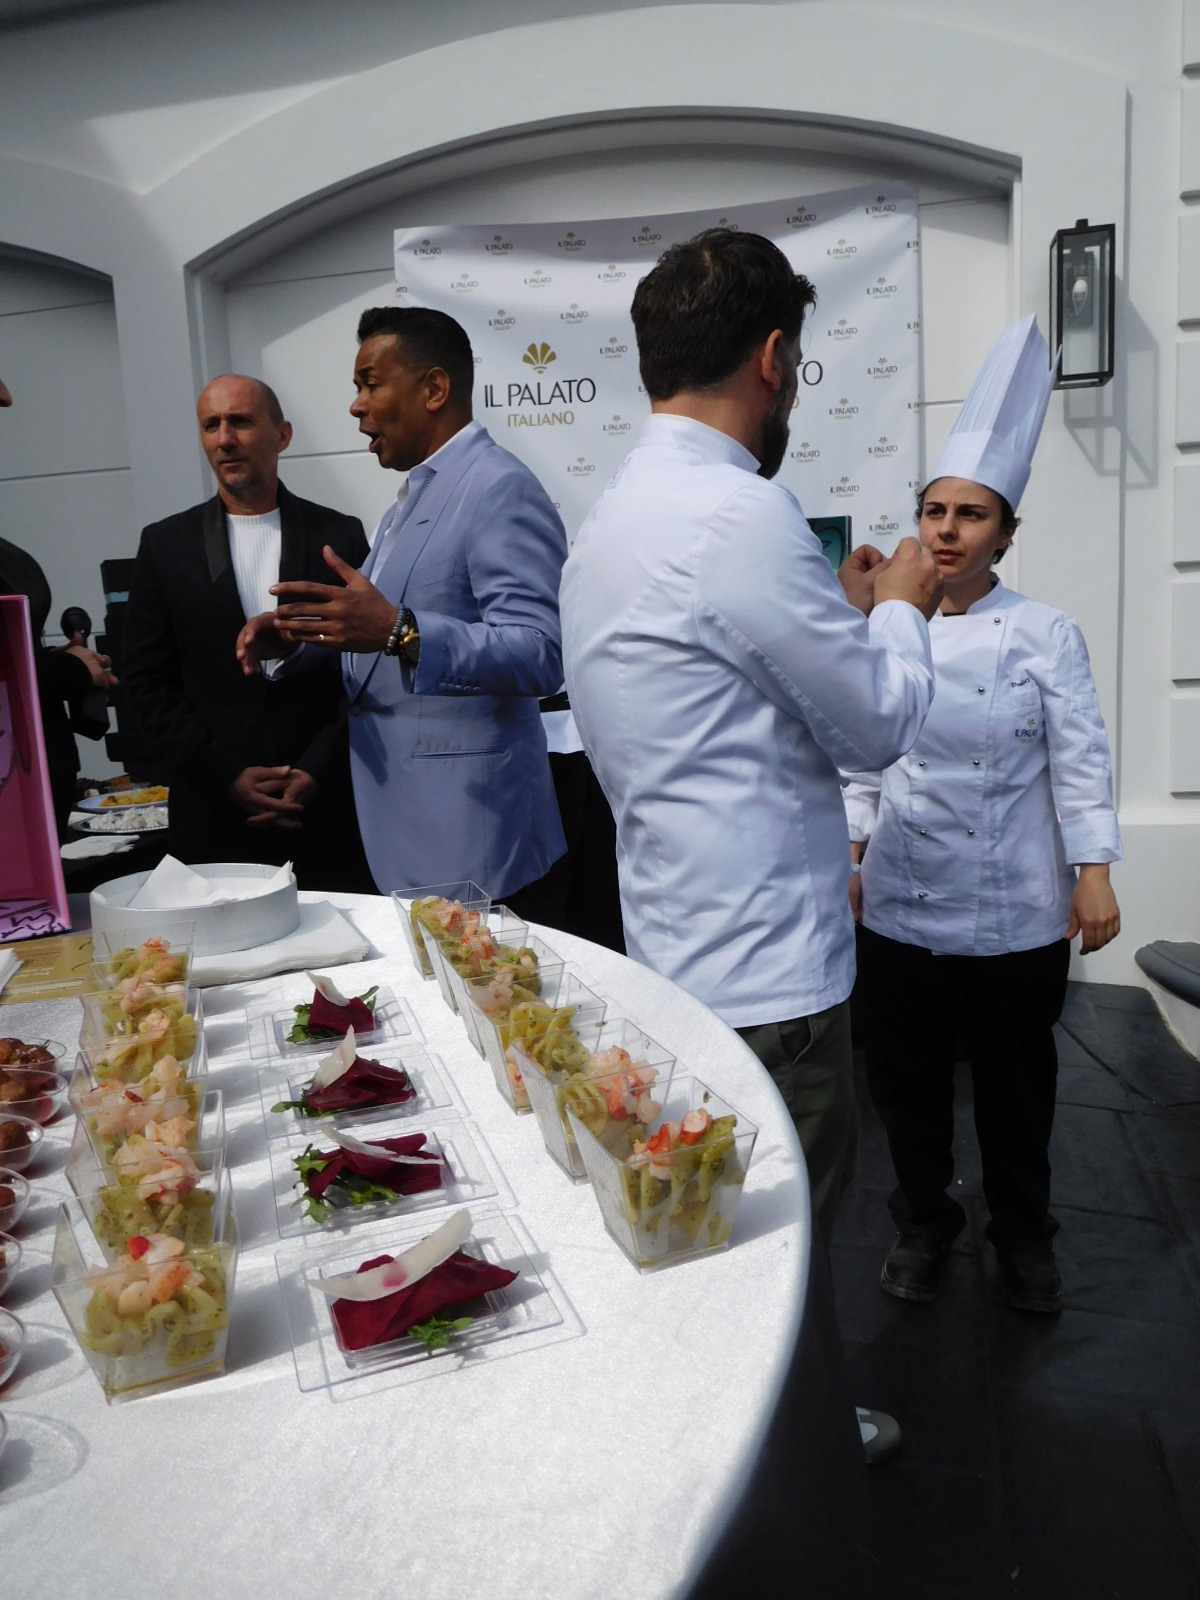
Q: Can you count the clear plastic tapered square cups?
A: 12